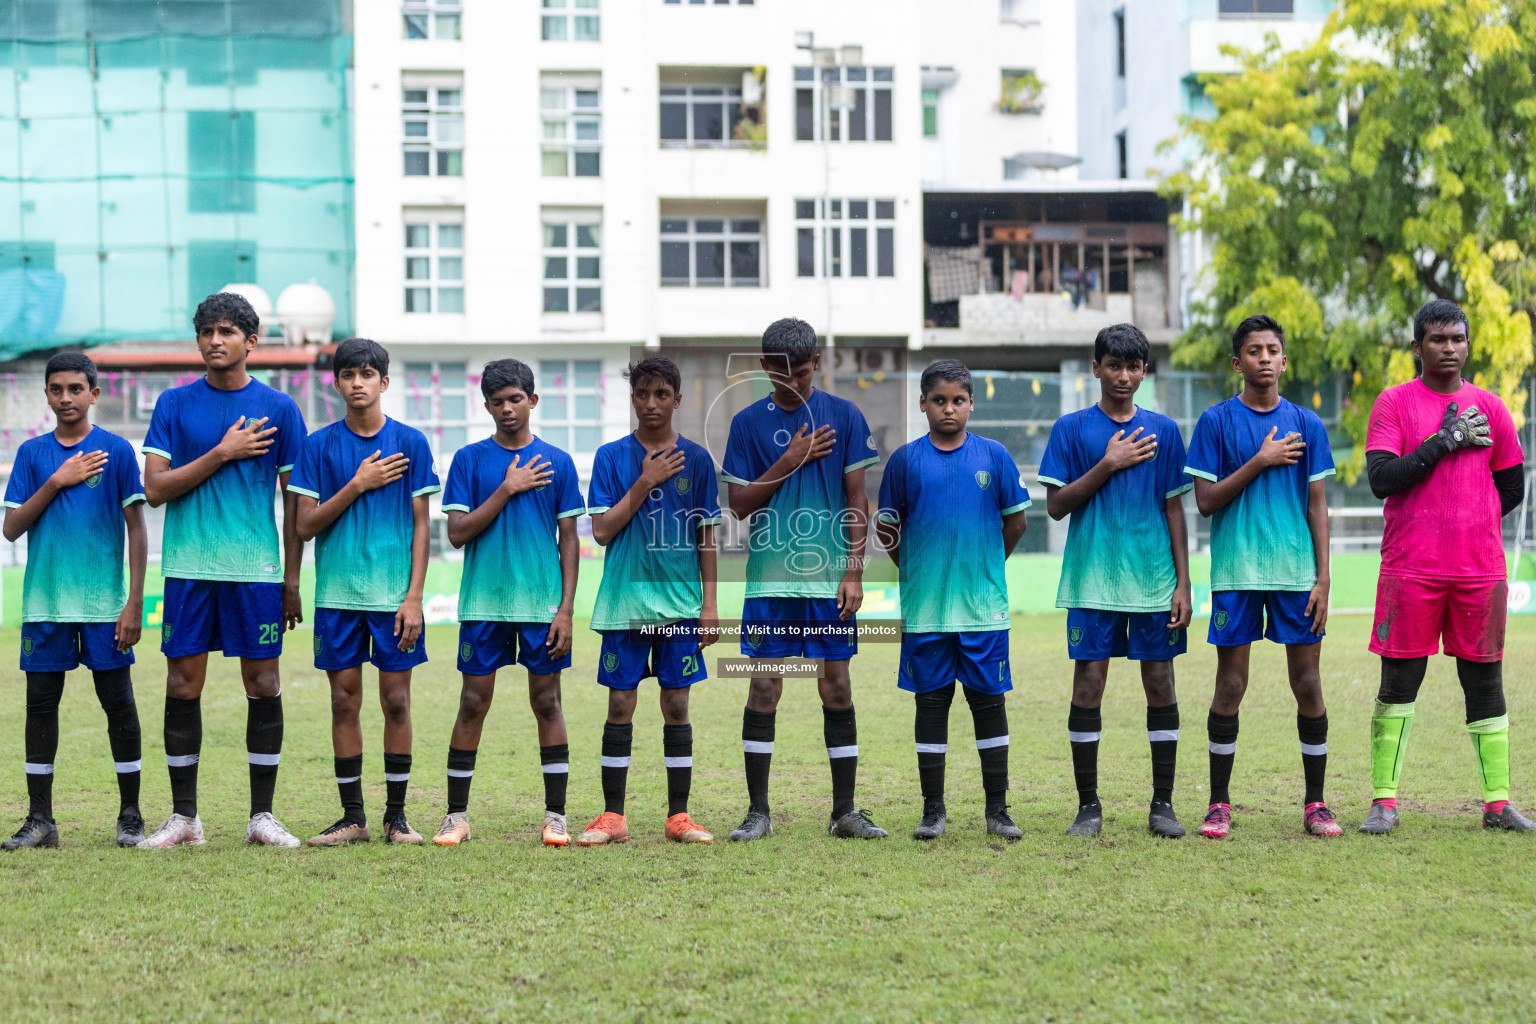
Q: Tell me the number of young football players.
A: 10